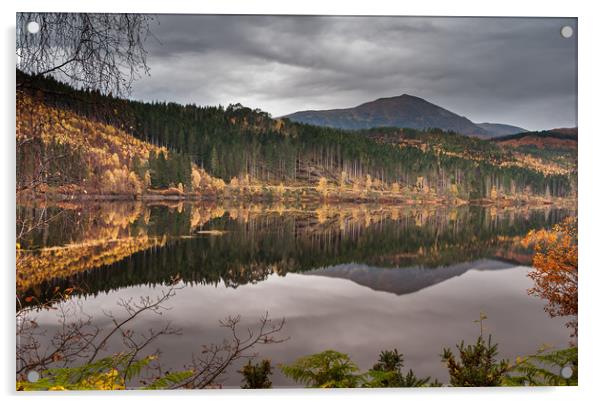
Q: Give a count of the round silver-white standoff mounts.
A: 4